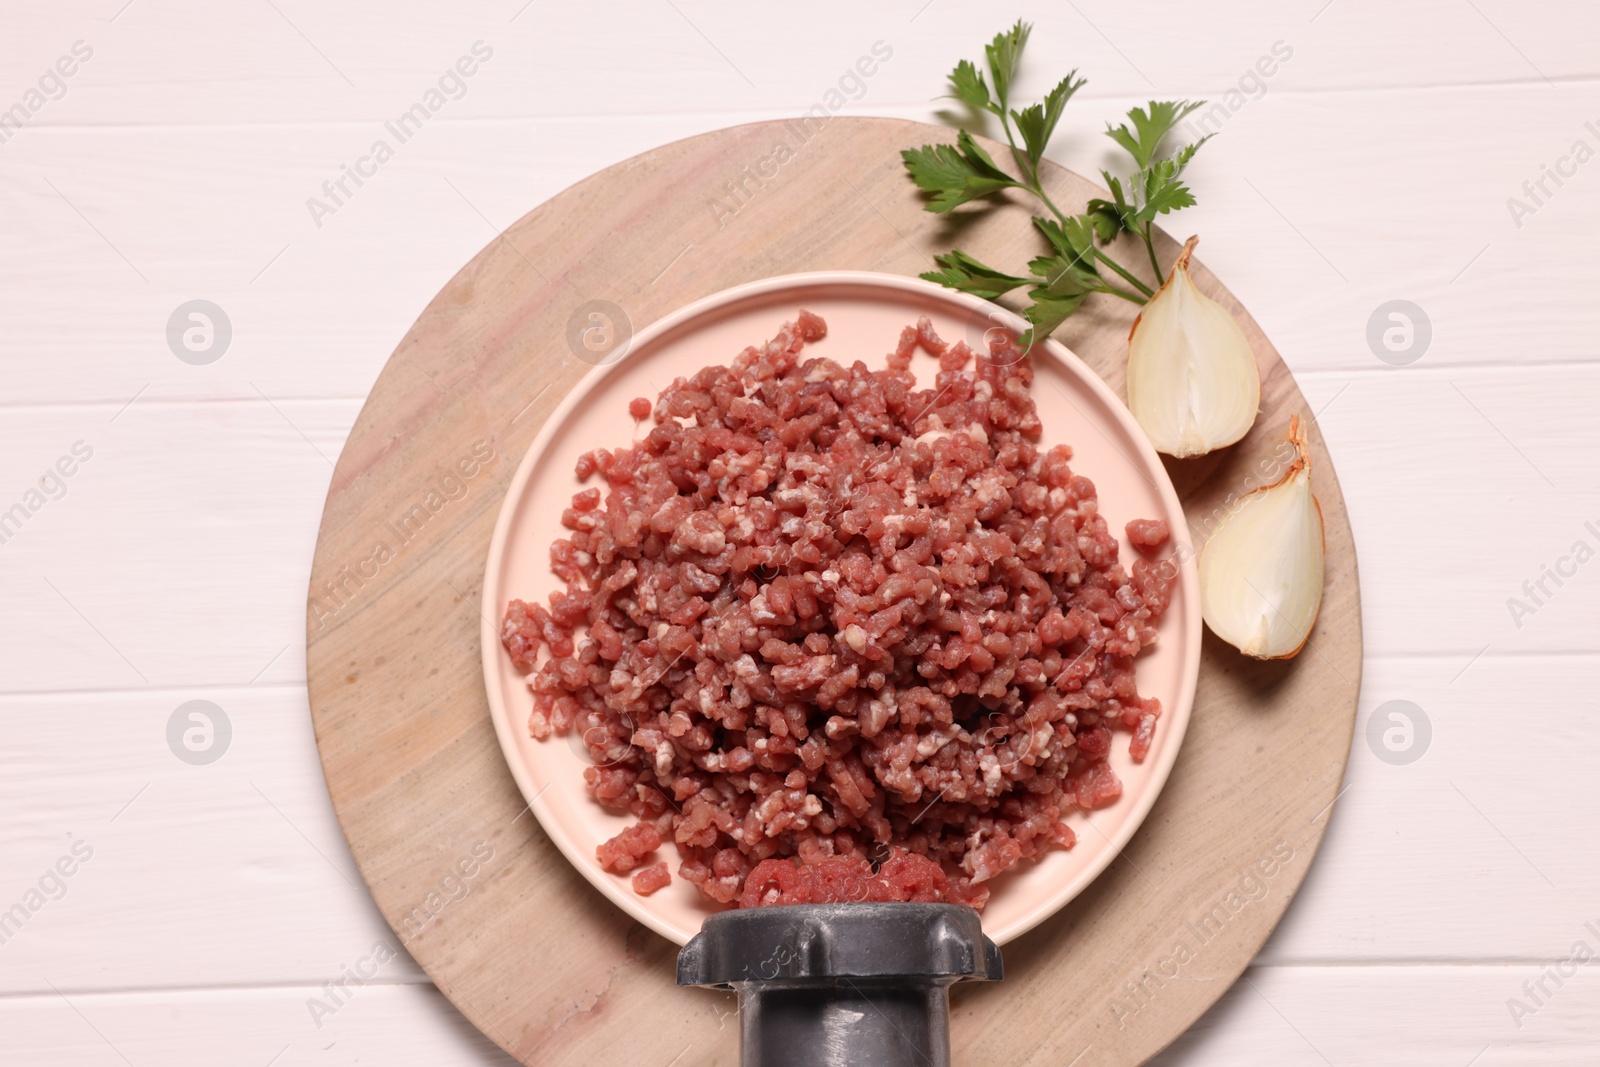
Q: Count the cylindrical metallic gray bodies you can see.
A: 1